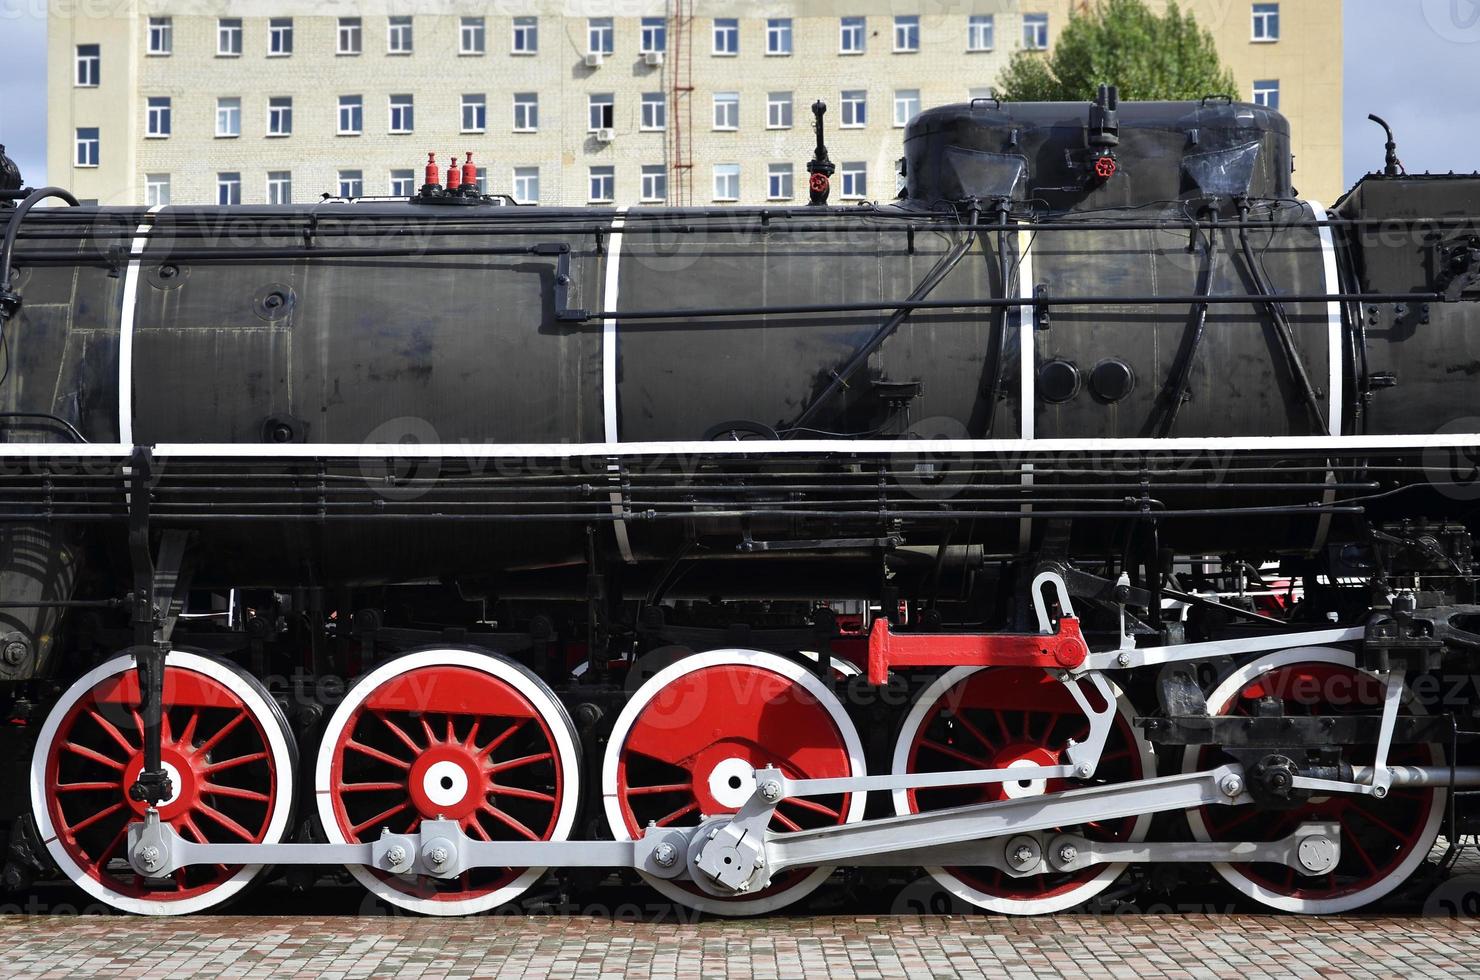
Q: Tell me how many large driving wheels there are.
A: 5